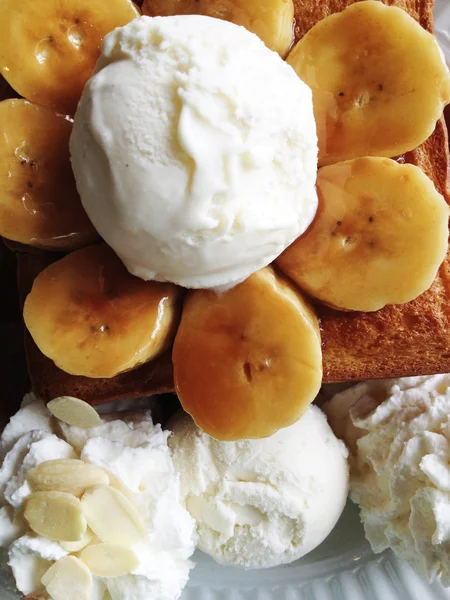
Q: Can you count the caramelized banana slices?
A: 7